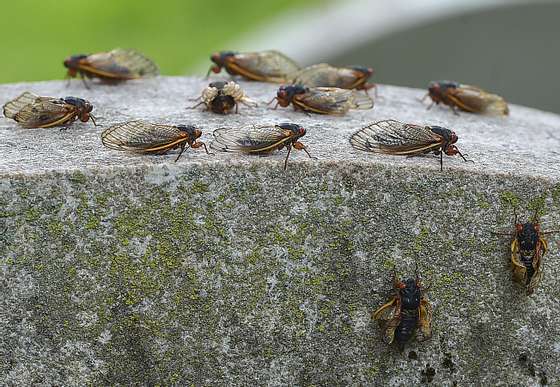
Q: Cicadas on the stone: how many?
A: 12